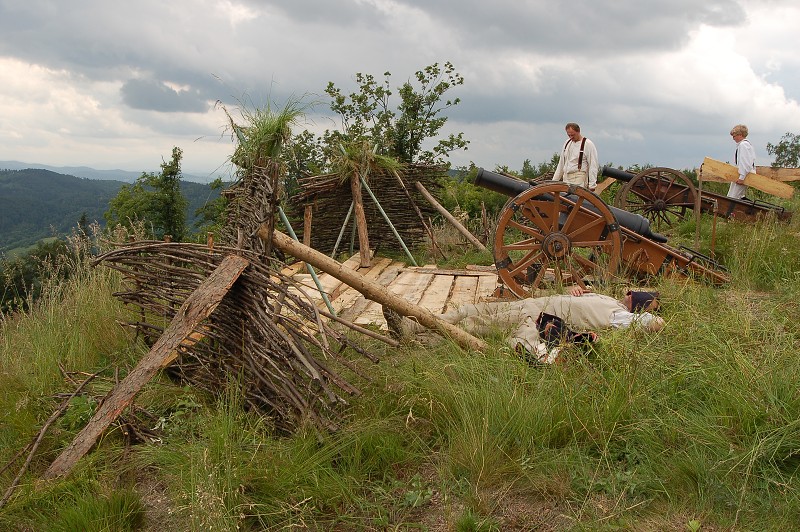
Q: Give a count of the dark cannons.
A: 2